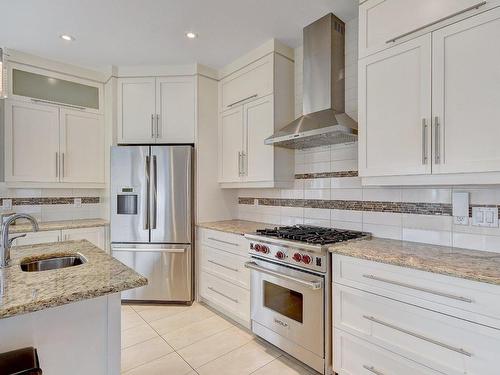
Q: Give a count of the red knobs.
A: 5